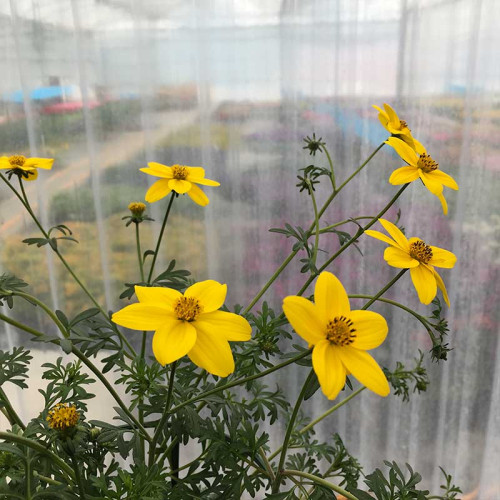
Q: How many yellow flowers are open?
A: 7